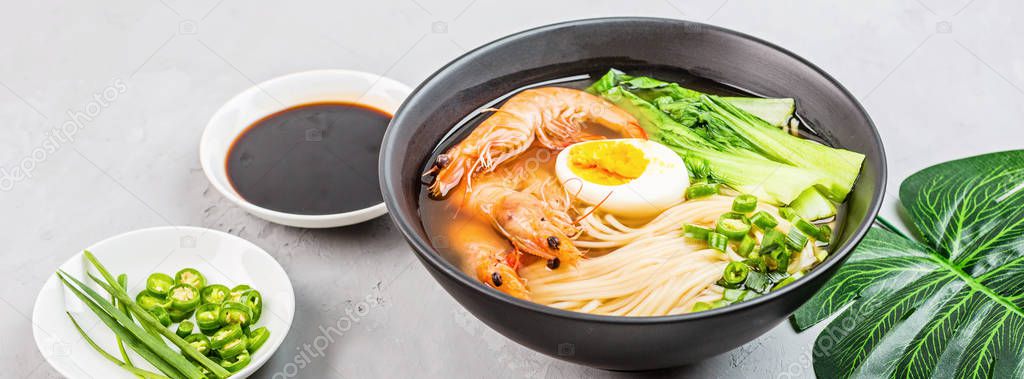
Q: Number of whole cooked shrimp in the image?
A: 3